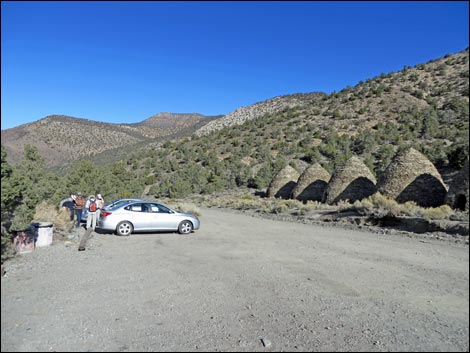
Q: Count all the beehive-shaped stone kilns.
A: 5